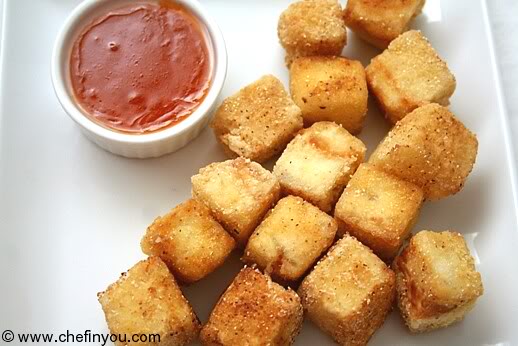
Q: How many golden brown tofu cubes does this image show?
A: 15